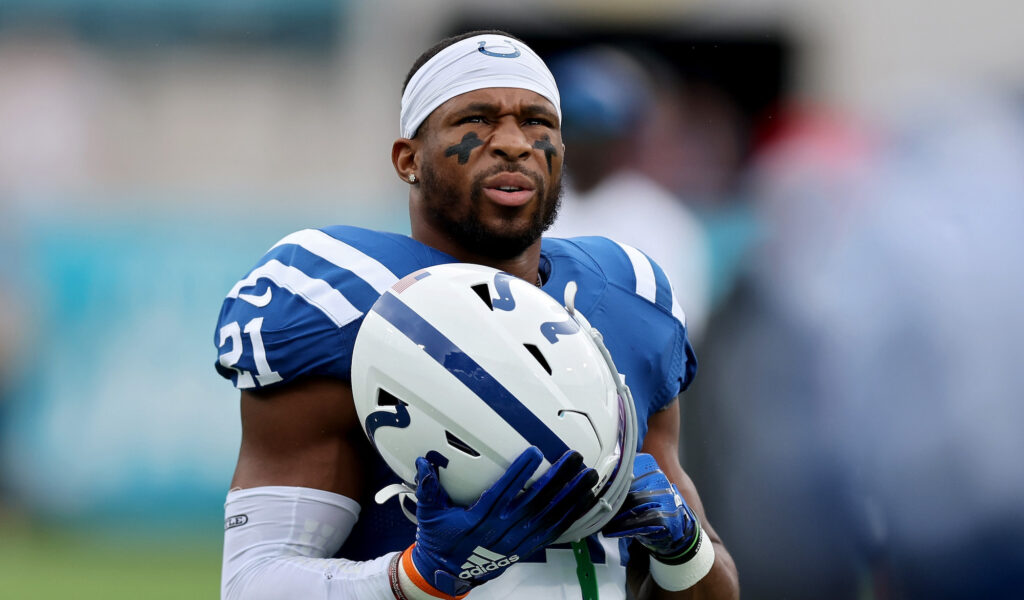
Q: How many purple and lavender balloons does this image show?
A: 0